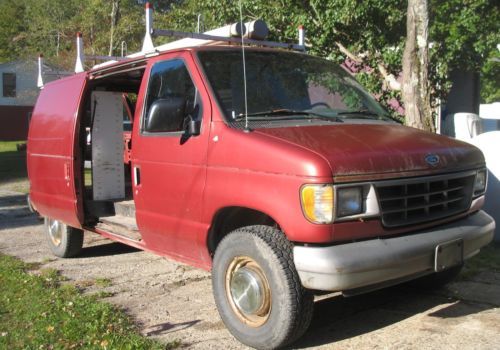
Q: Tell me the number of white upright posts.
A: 4